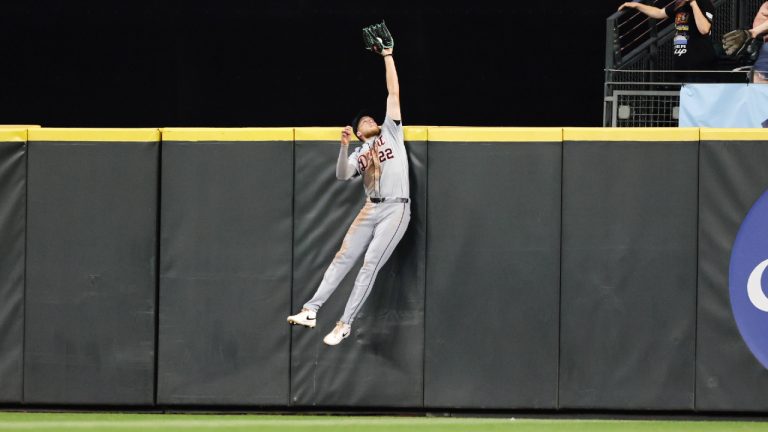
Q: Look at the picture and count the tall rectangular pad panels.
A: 7